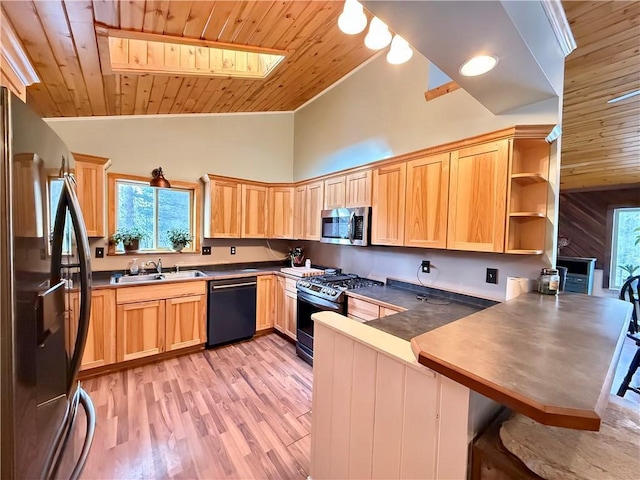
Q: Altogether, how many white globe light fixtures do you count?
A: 3